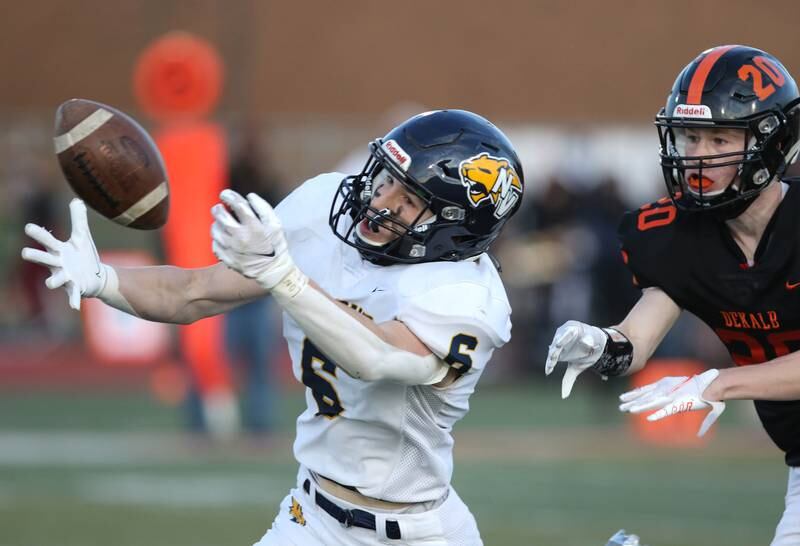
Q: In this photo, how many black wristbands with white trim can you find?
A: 1